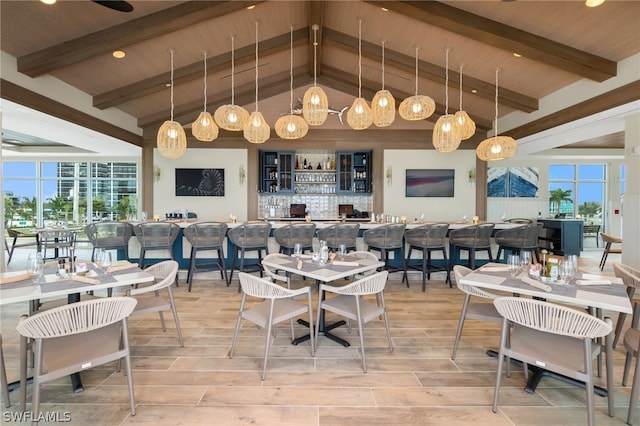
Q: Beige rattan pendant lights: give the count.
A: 12